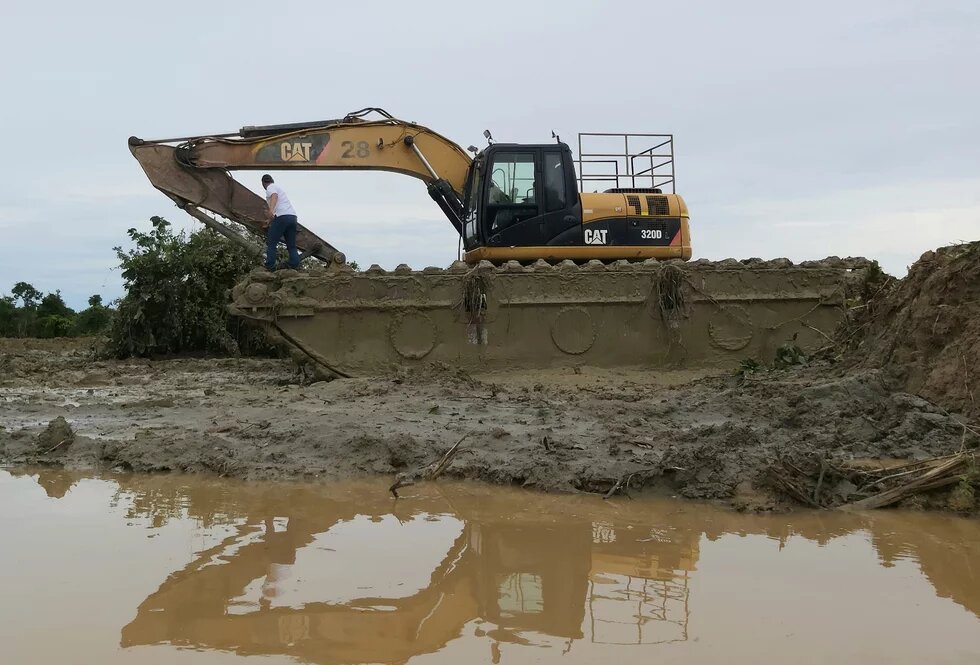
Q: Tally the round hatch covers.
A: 3